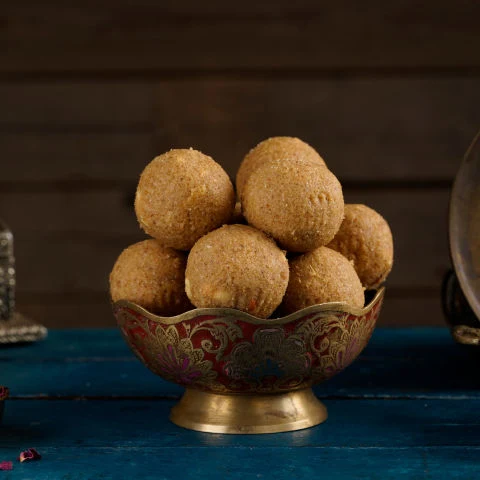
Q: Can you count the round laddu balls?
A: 7